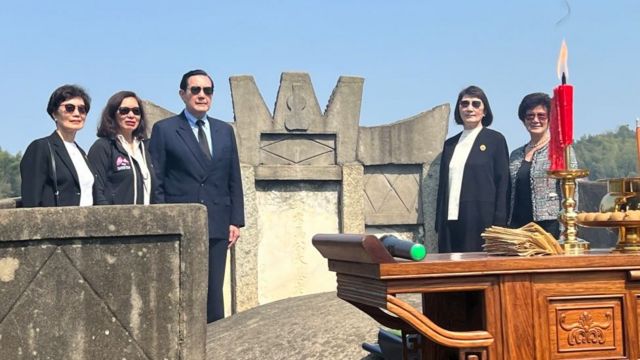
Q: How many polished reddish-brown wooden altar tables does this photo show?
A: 1